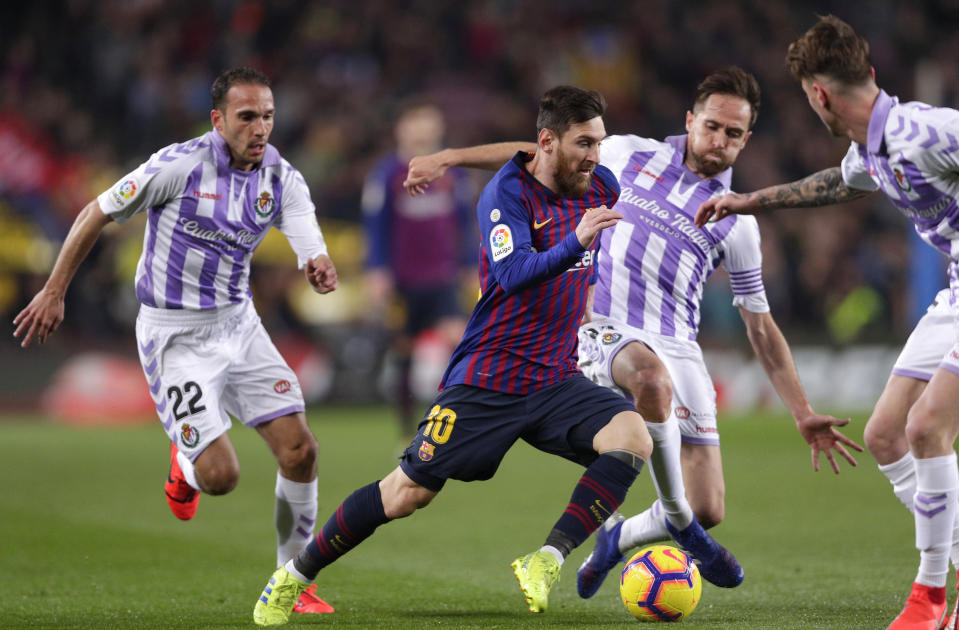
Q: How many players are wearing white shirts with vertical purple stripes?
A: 3